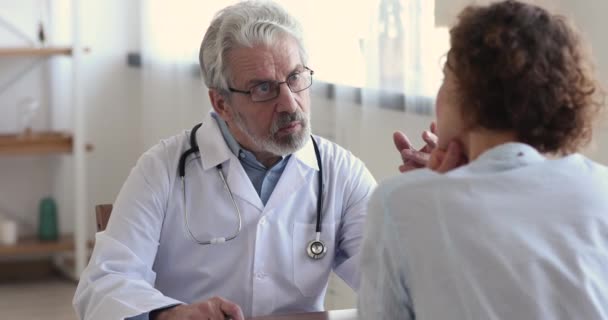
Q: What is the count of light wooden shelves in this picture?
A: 3